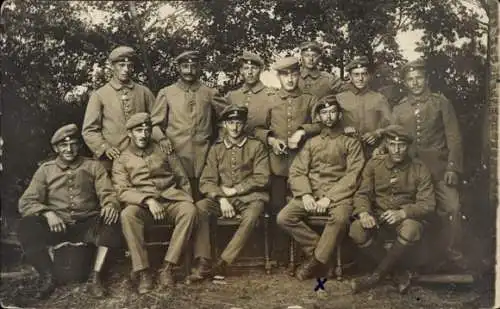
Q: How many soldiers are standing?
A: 7